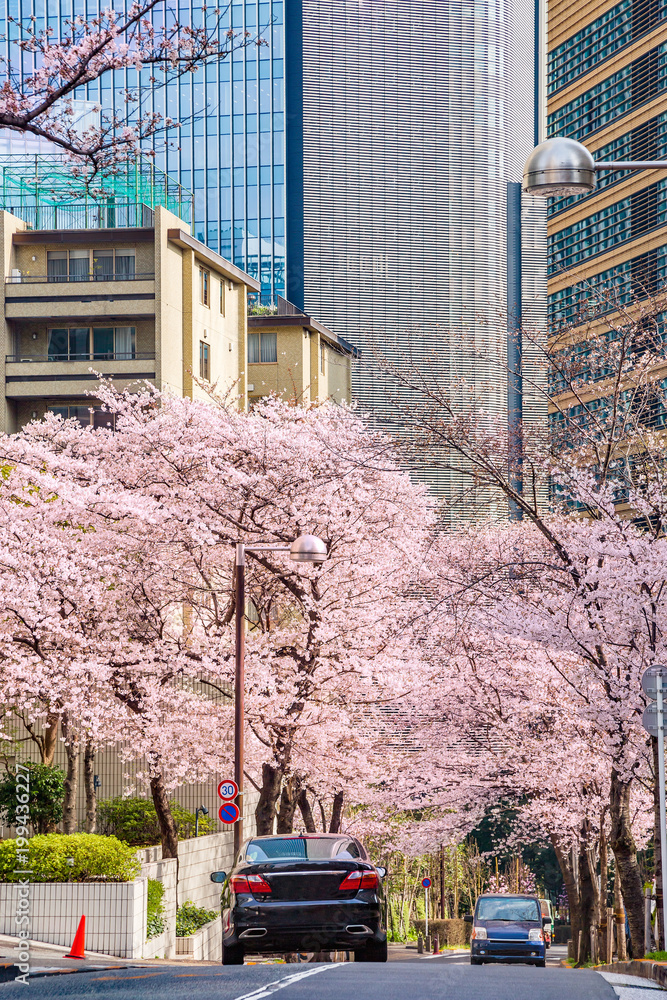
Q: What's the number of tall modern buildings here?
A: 3